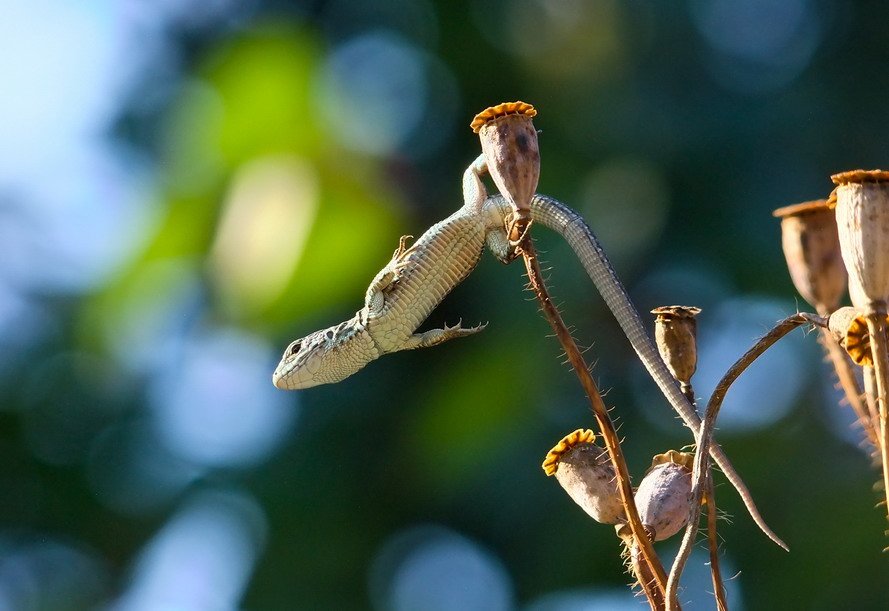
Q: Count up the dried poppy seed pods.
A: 7